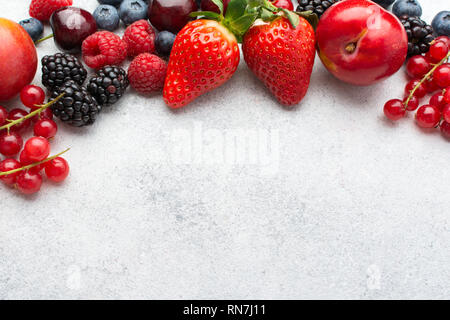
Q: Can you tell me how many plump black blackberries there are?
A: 5